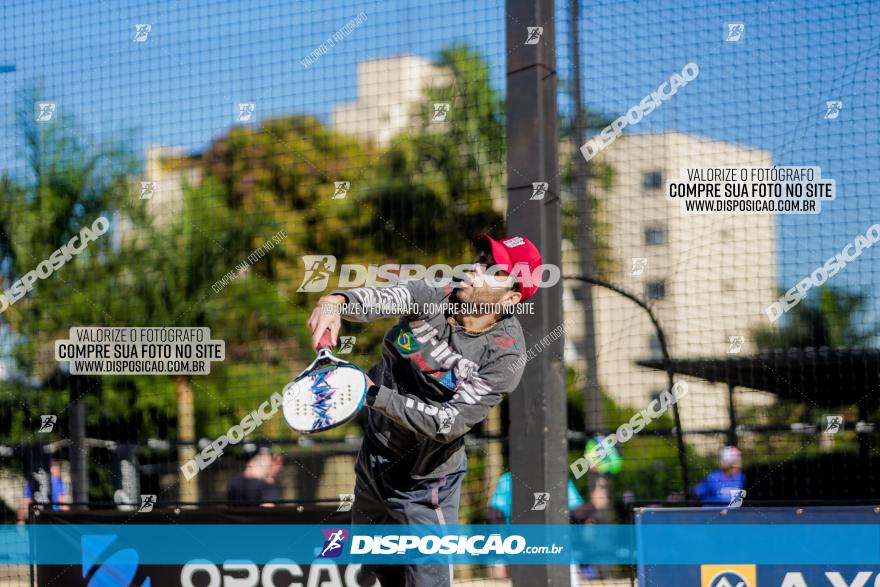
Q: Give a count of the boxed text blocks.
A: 2